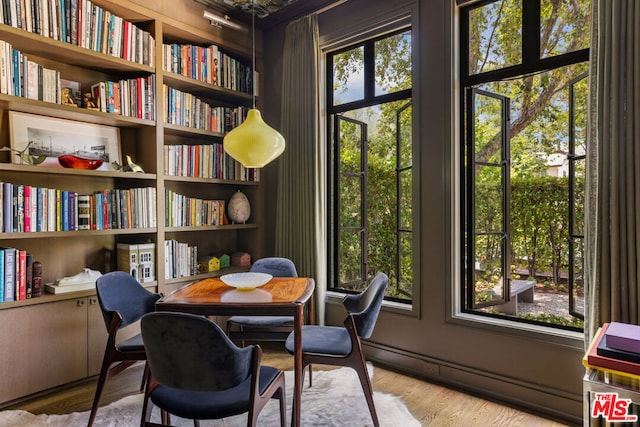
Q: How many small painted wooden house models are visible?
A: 3